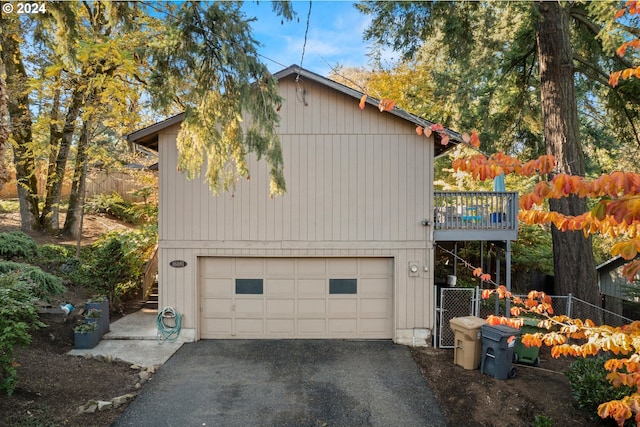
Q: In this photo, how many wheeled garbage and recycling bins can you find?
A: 3